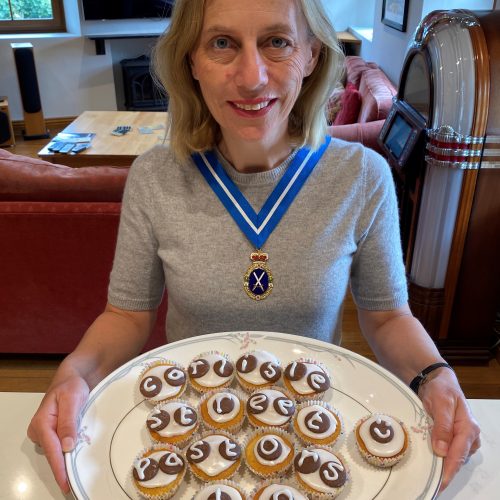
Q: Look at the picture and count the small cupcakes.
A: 15